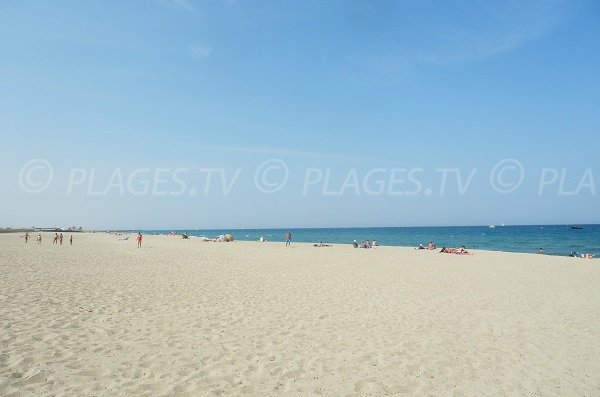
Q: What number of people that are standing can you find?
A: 7